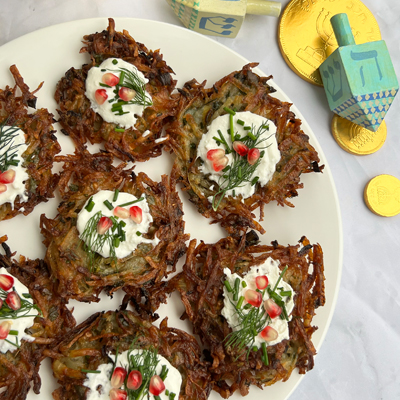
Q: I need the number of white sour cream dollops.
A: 7